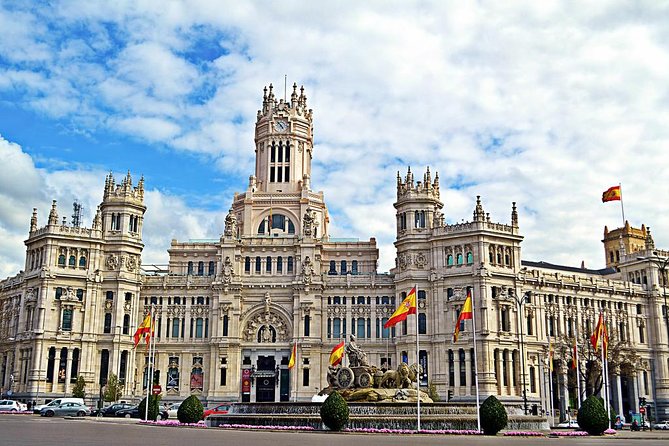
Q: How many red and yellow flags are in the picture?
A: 11